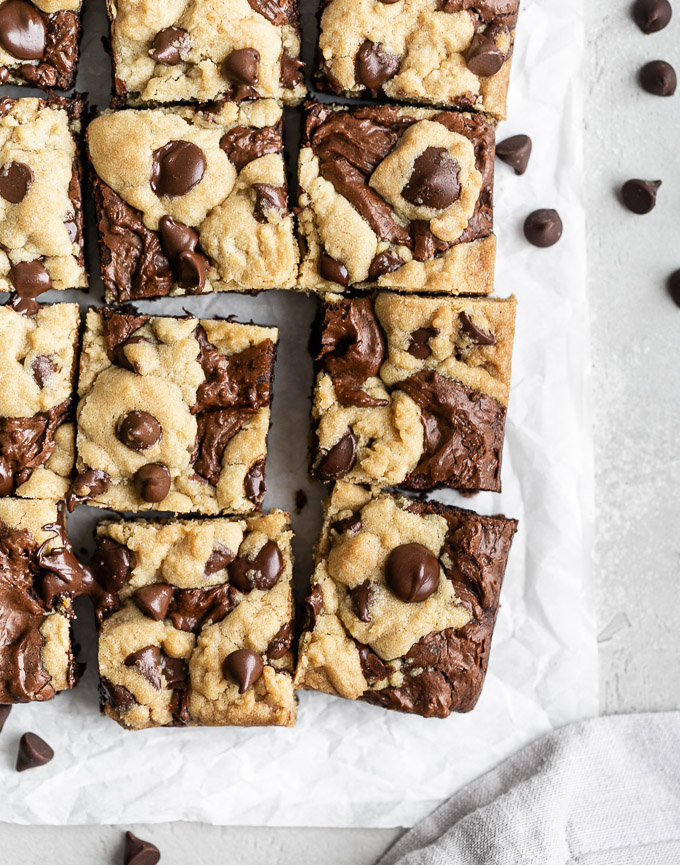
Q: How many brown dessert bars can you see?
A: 12